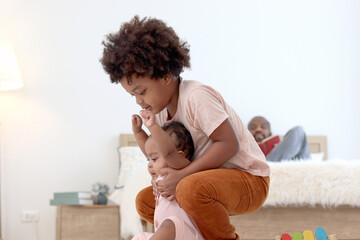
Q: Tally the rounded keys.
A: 4